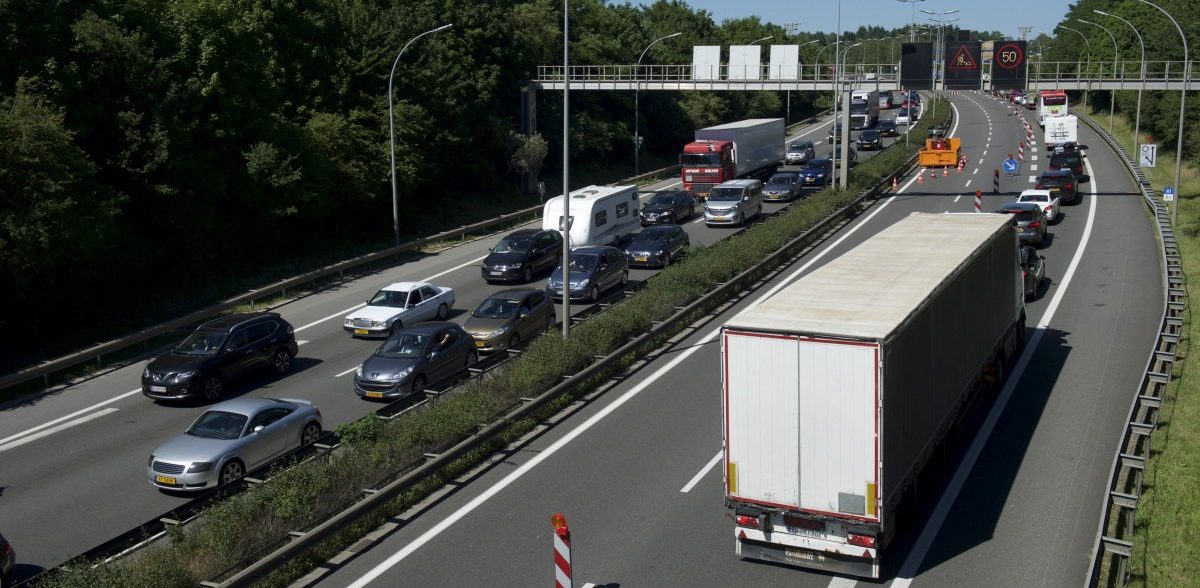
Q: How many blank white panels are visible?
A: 3